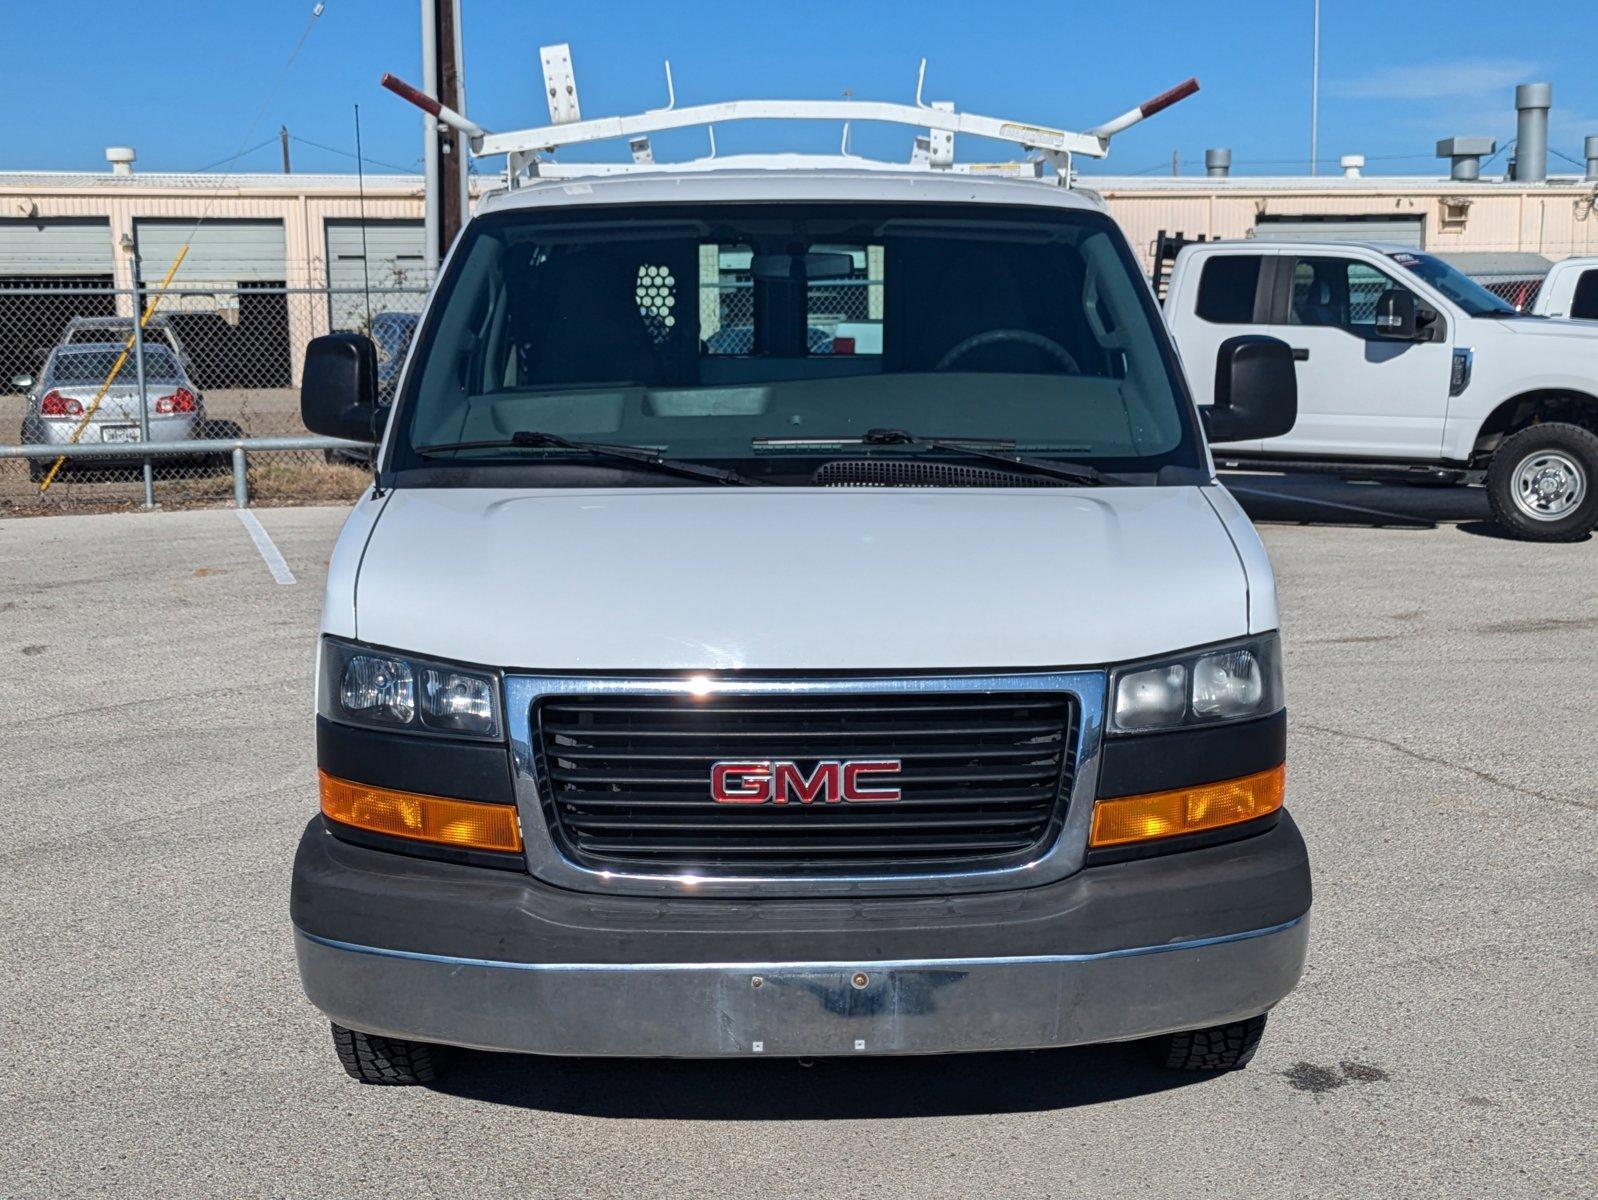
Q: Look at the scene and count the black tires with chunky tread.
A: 3